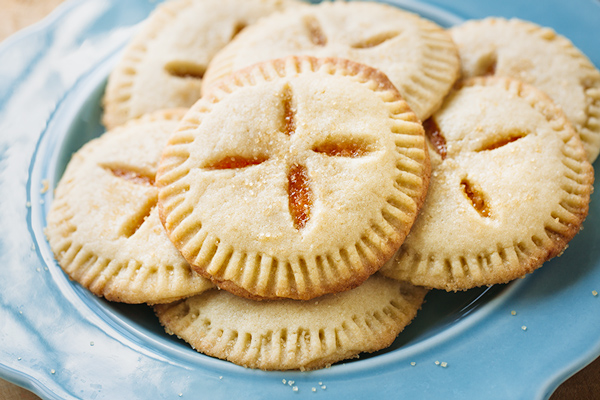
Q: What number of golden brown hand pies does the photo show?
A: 7